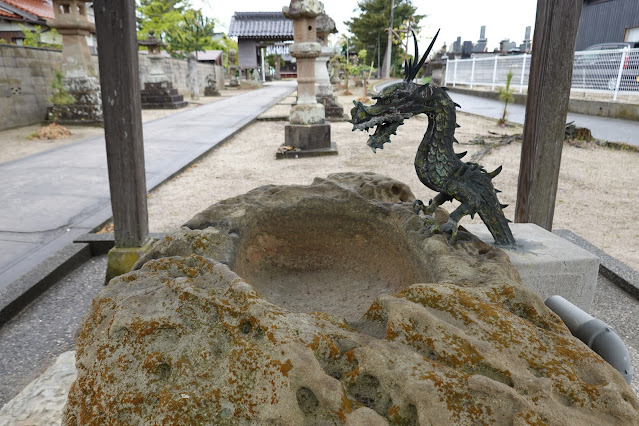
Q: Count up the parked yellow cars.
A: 0